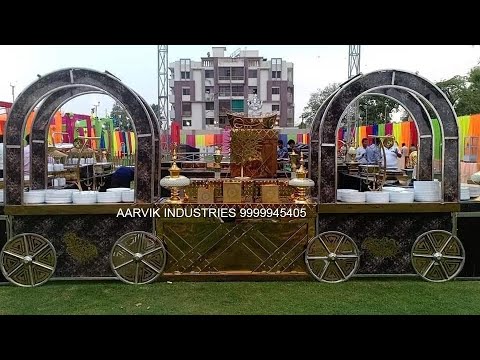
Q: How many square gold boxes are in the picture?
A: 3